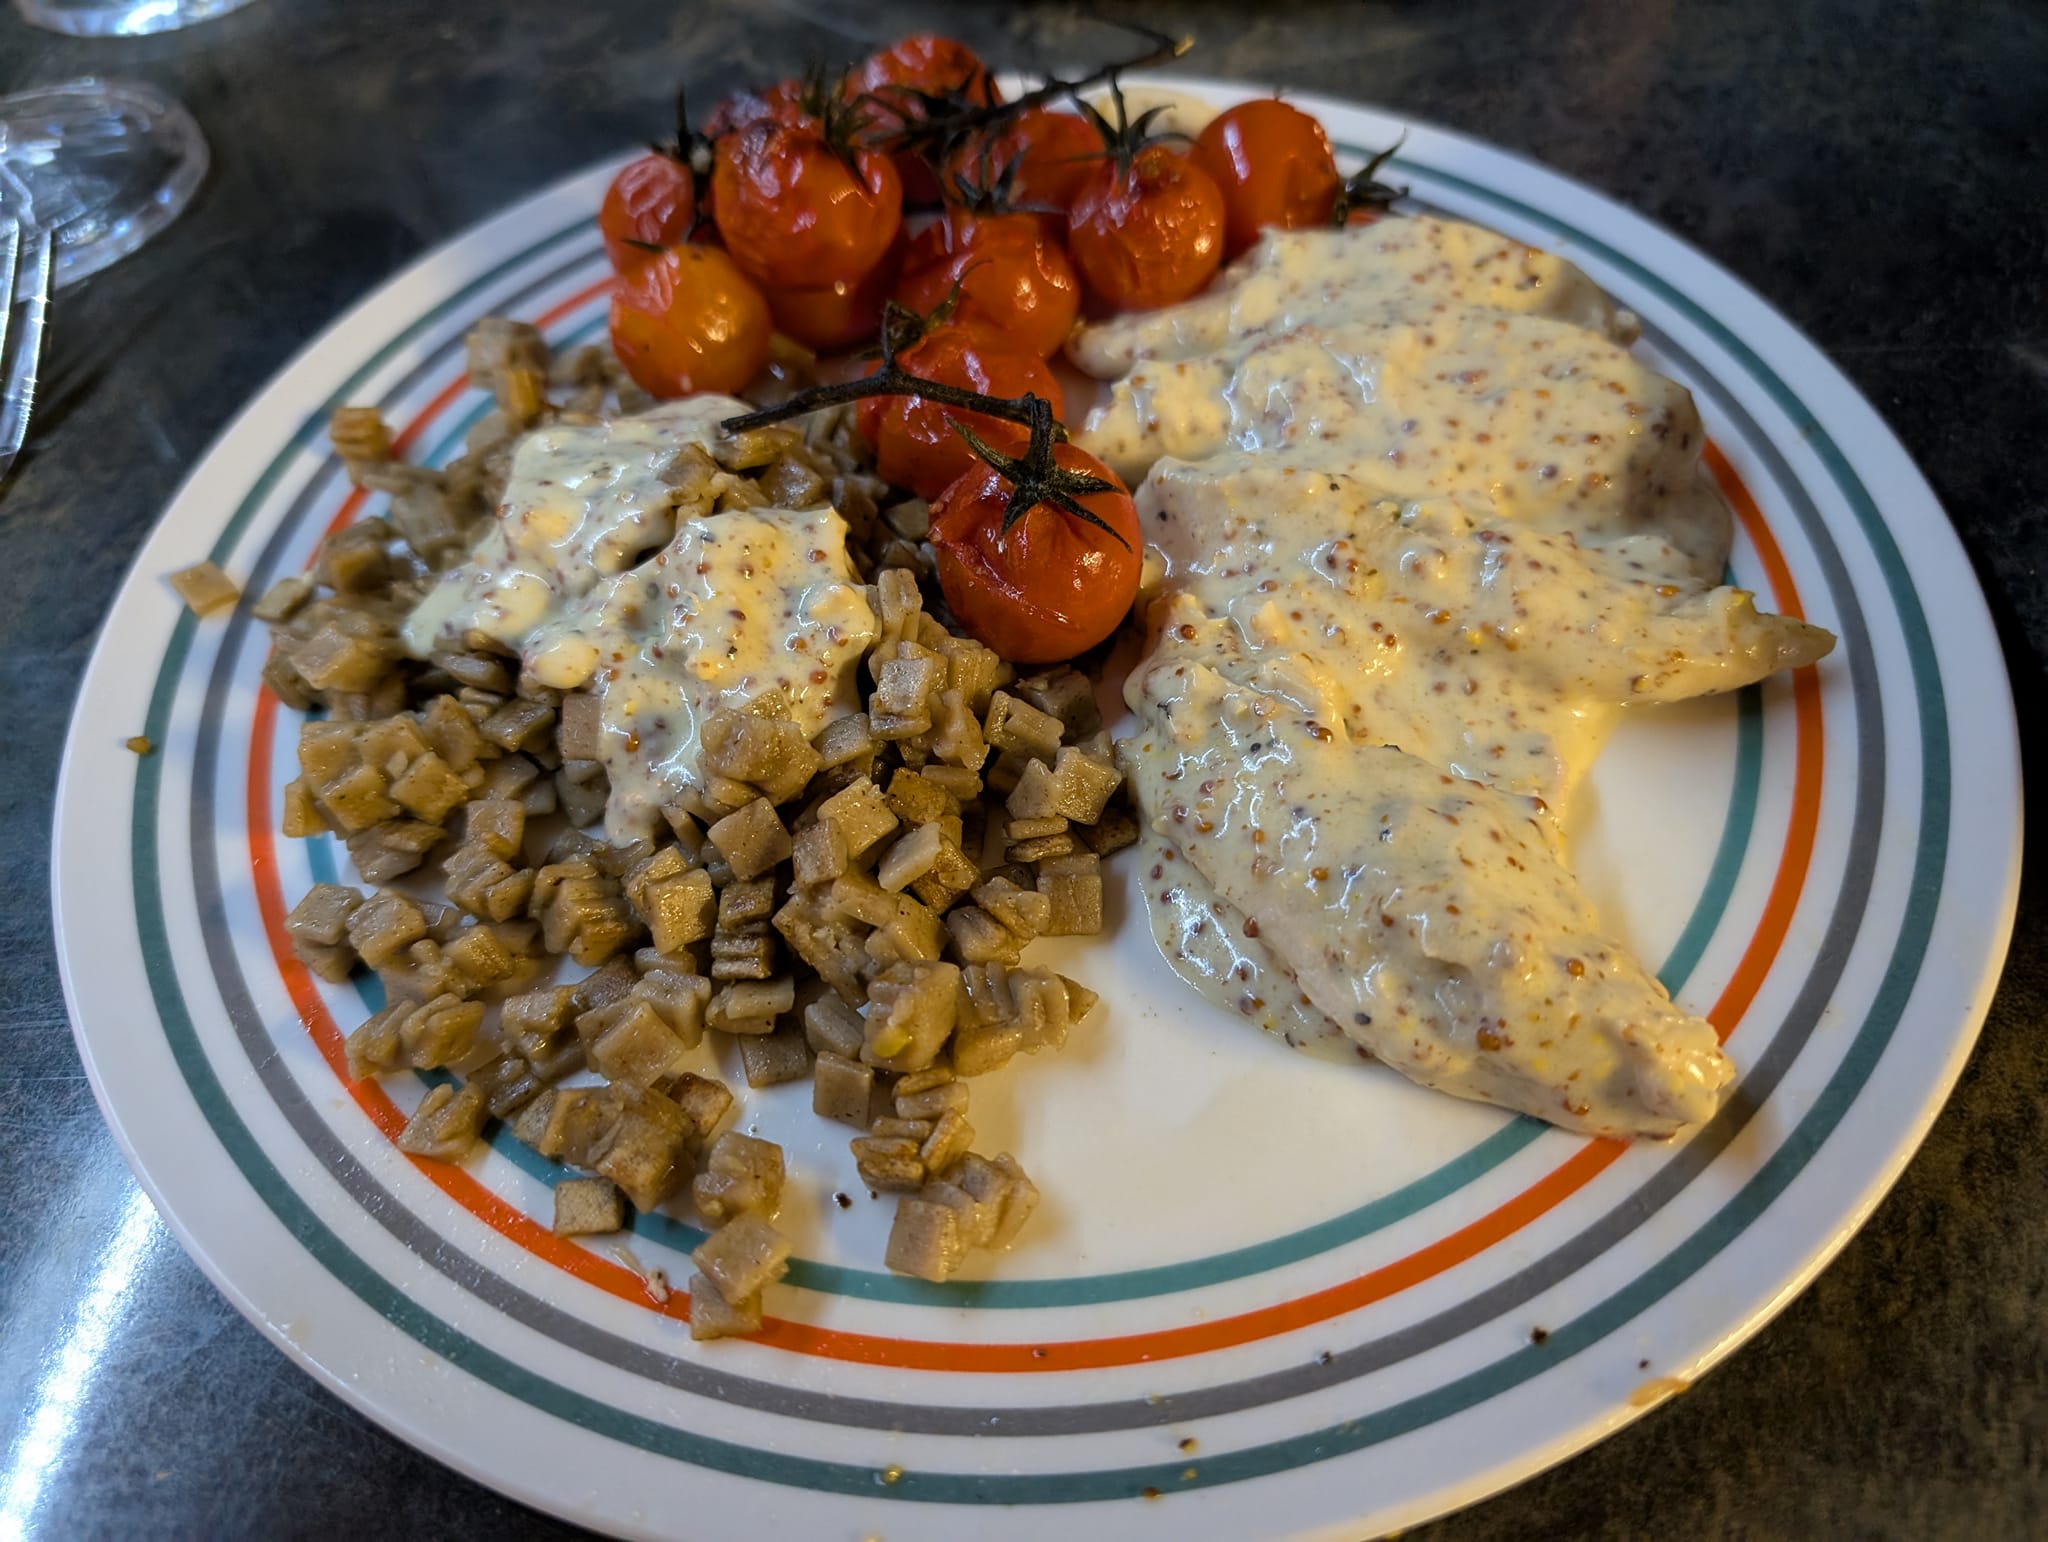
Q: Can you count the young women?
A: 0